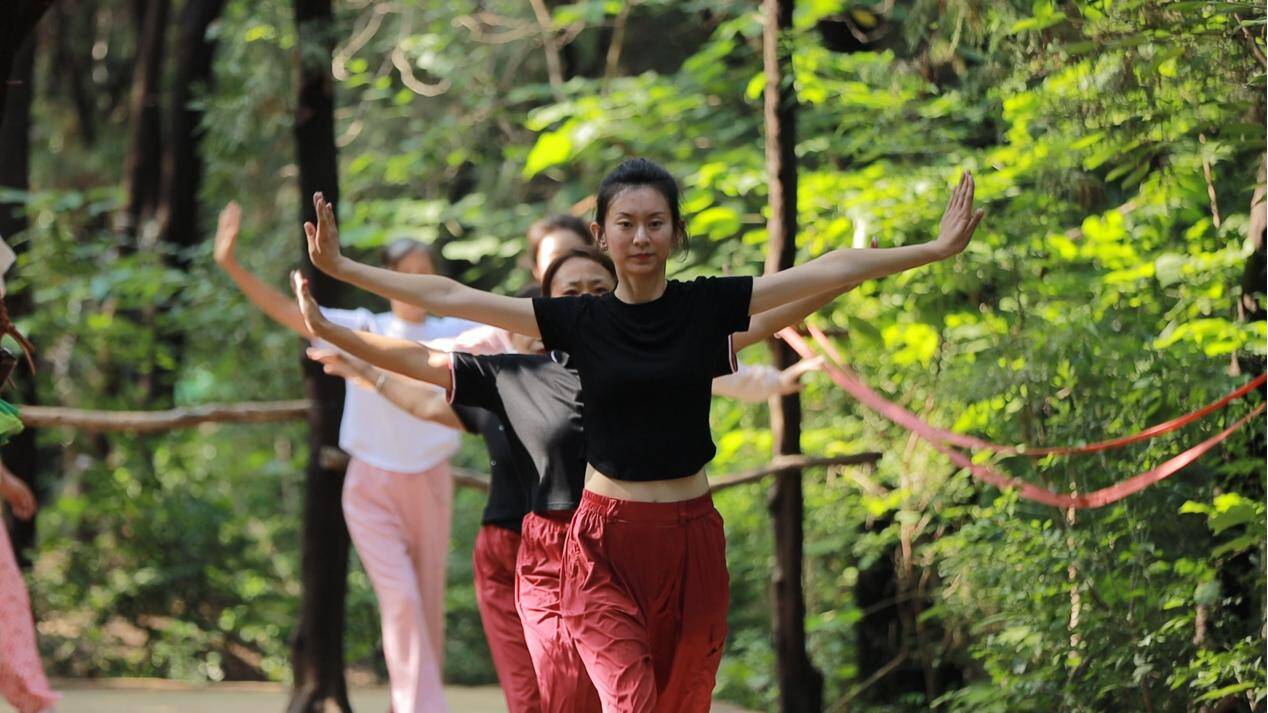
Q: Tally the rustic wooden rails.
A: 2